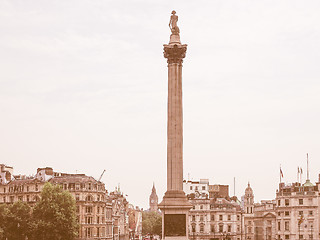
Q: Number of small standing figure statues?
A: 1